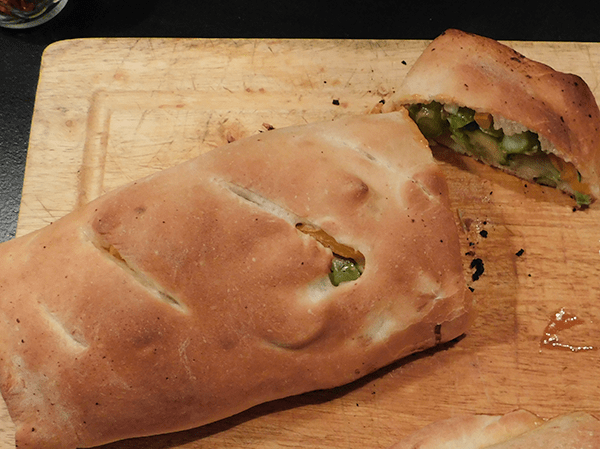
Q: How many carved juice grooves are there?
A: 1